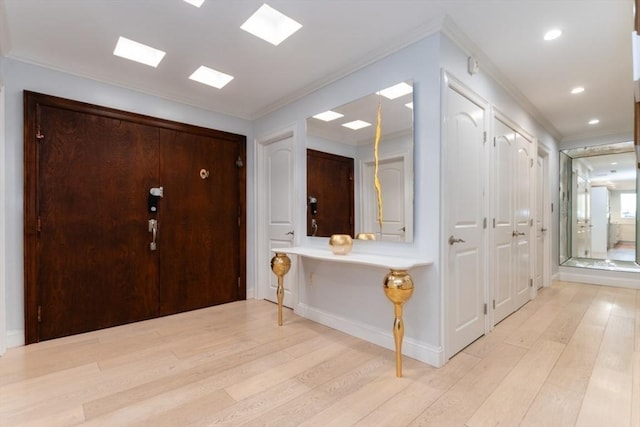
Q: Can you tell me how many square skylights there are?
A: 4